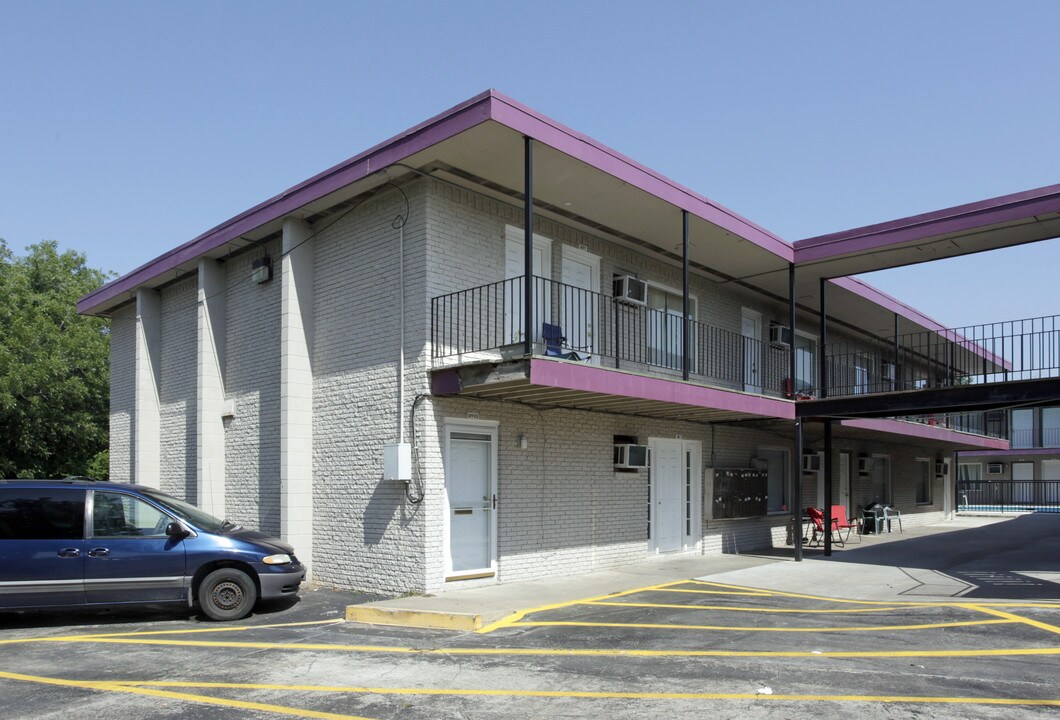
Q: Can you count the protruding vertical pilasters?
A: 3